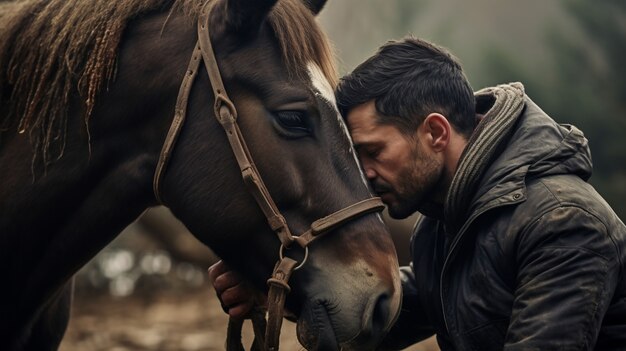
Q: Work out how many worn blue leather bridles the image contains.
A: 0